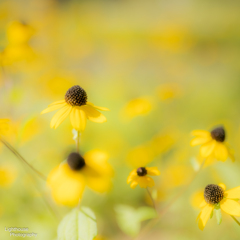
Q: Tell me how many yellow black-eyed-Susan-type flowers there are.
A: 5